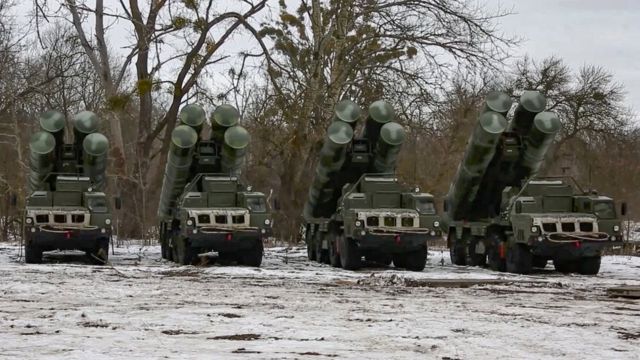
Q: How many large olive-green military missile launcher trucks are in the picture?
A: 4